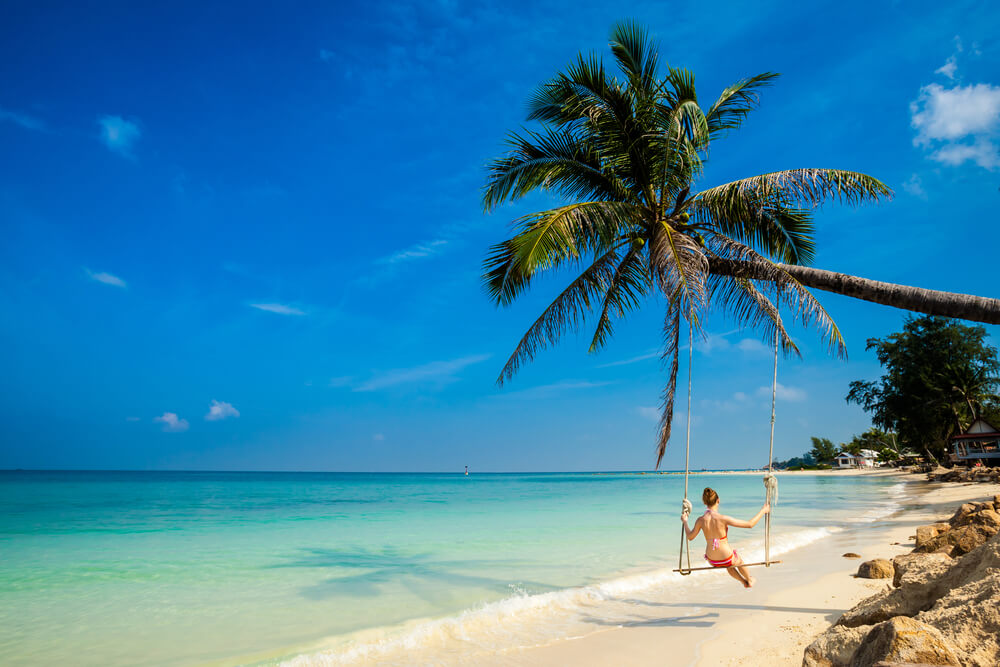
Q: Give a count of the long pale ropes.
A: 2